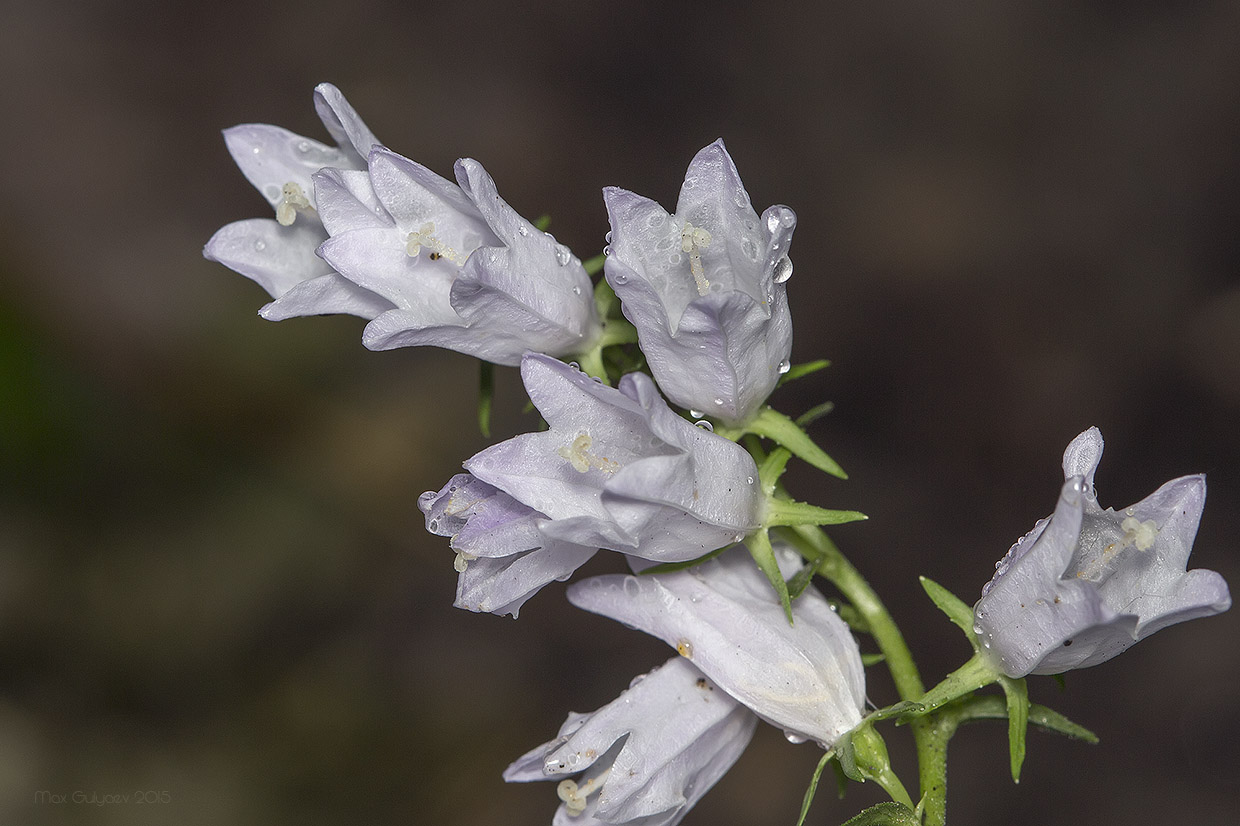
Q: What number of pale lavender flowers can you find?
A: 8